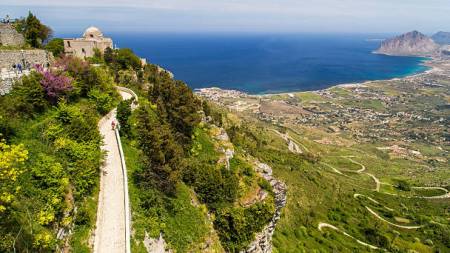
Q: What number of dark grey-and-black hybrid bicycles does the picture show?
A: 0